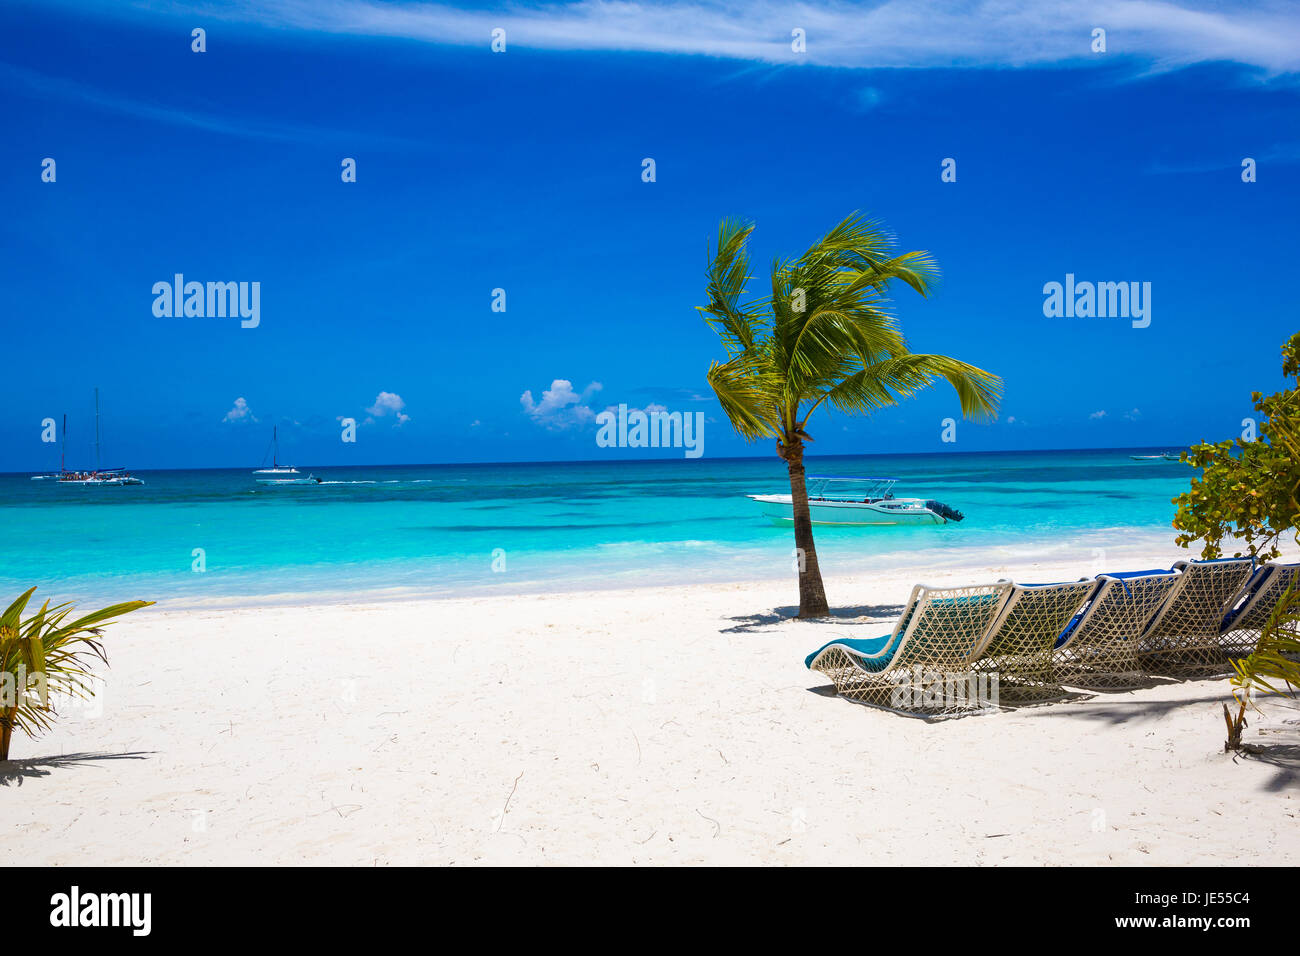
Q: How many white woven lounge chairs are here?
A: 5